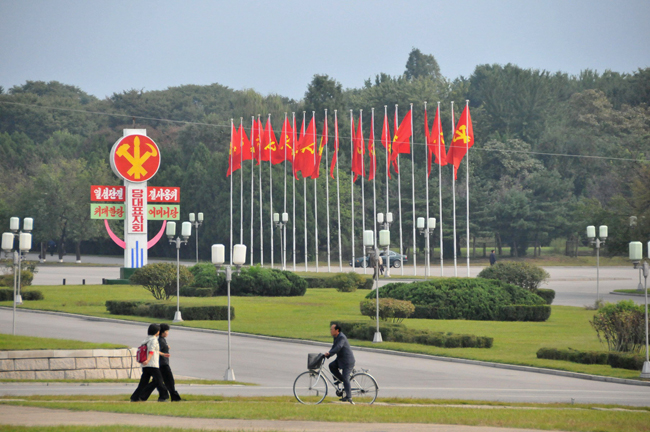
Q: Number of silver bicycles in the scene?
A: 1